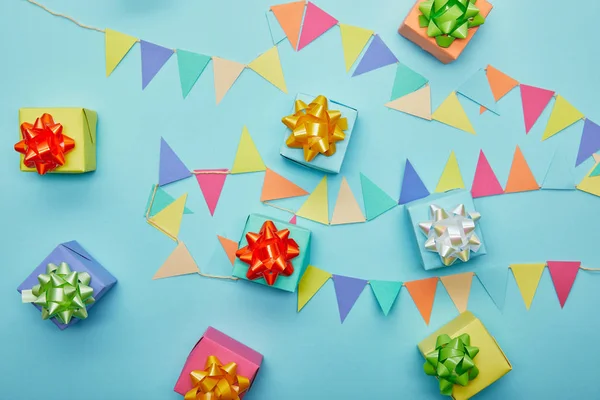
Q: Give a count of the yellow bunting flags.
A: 12